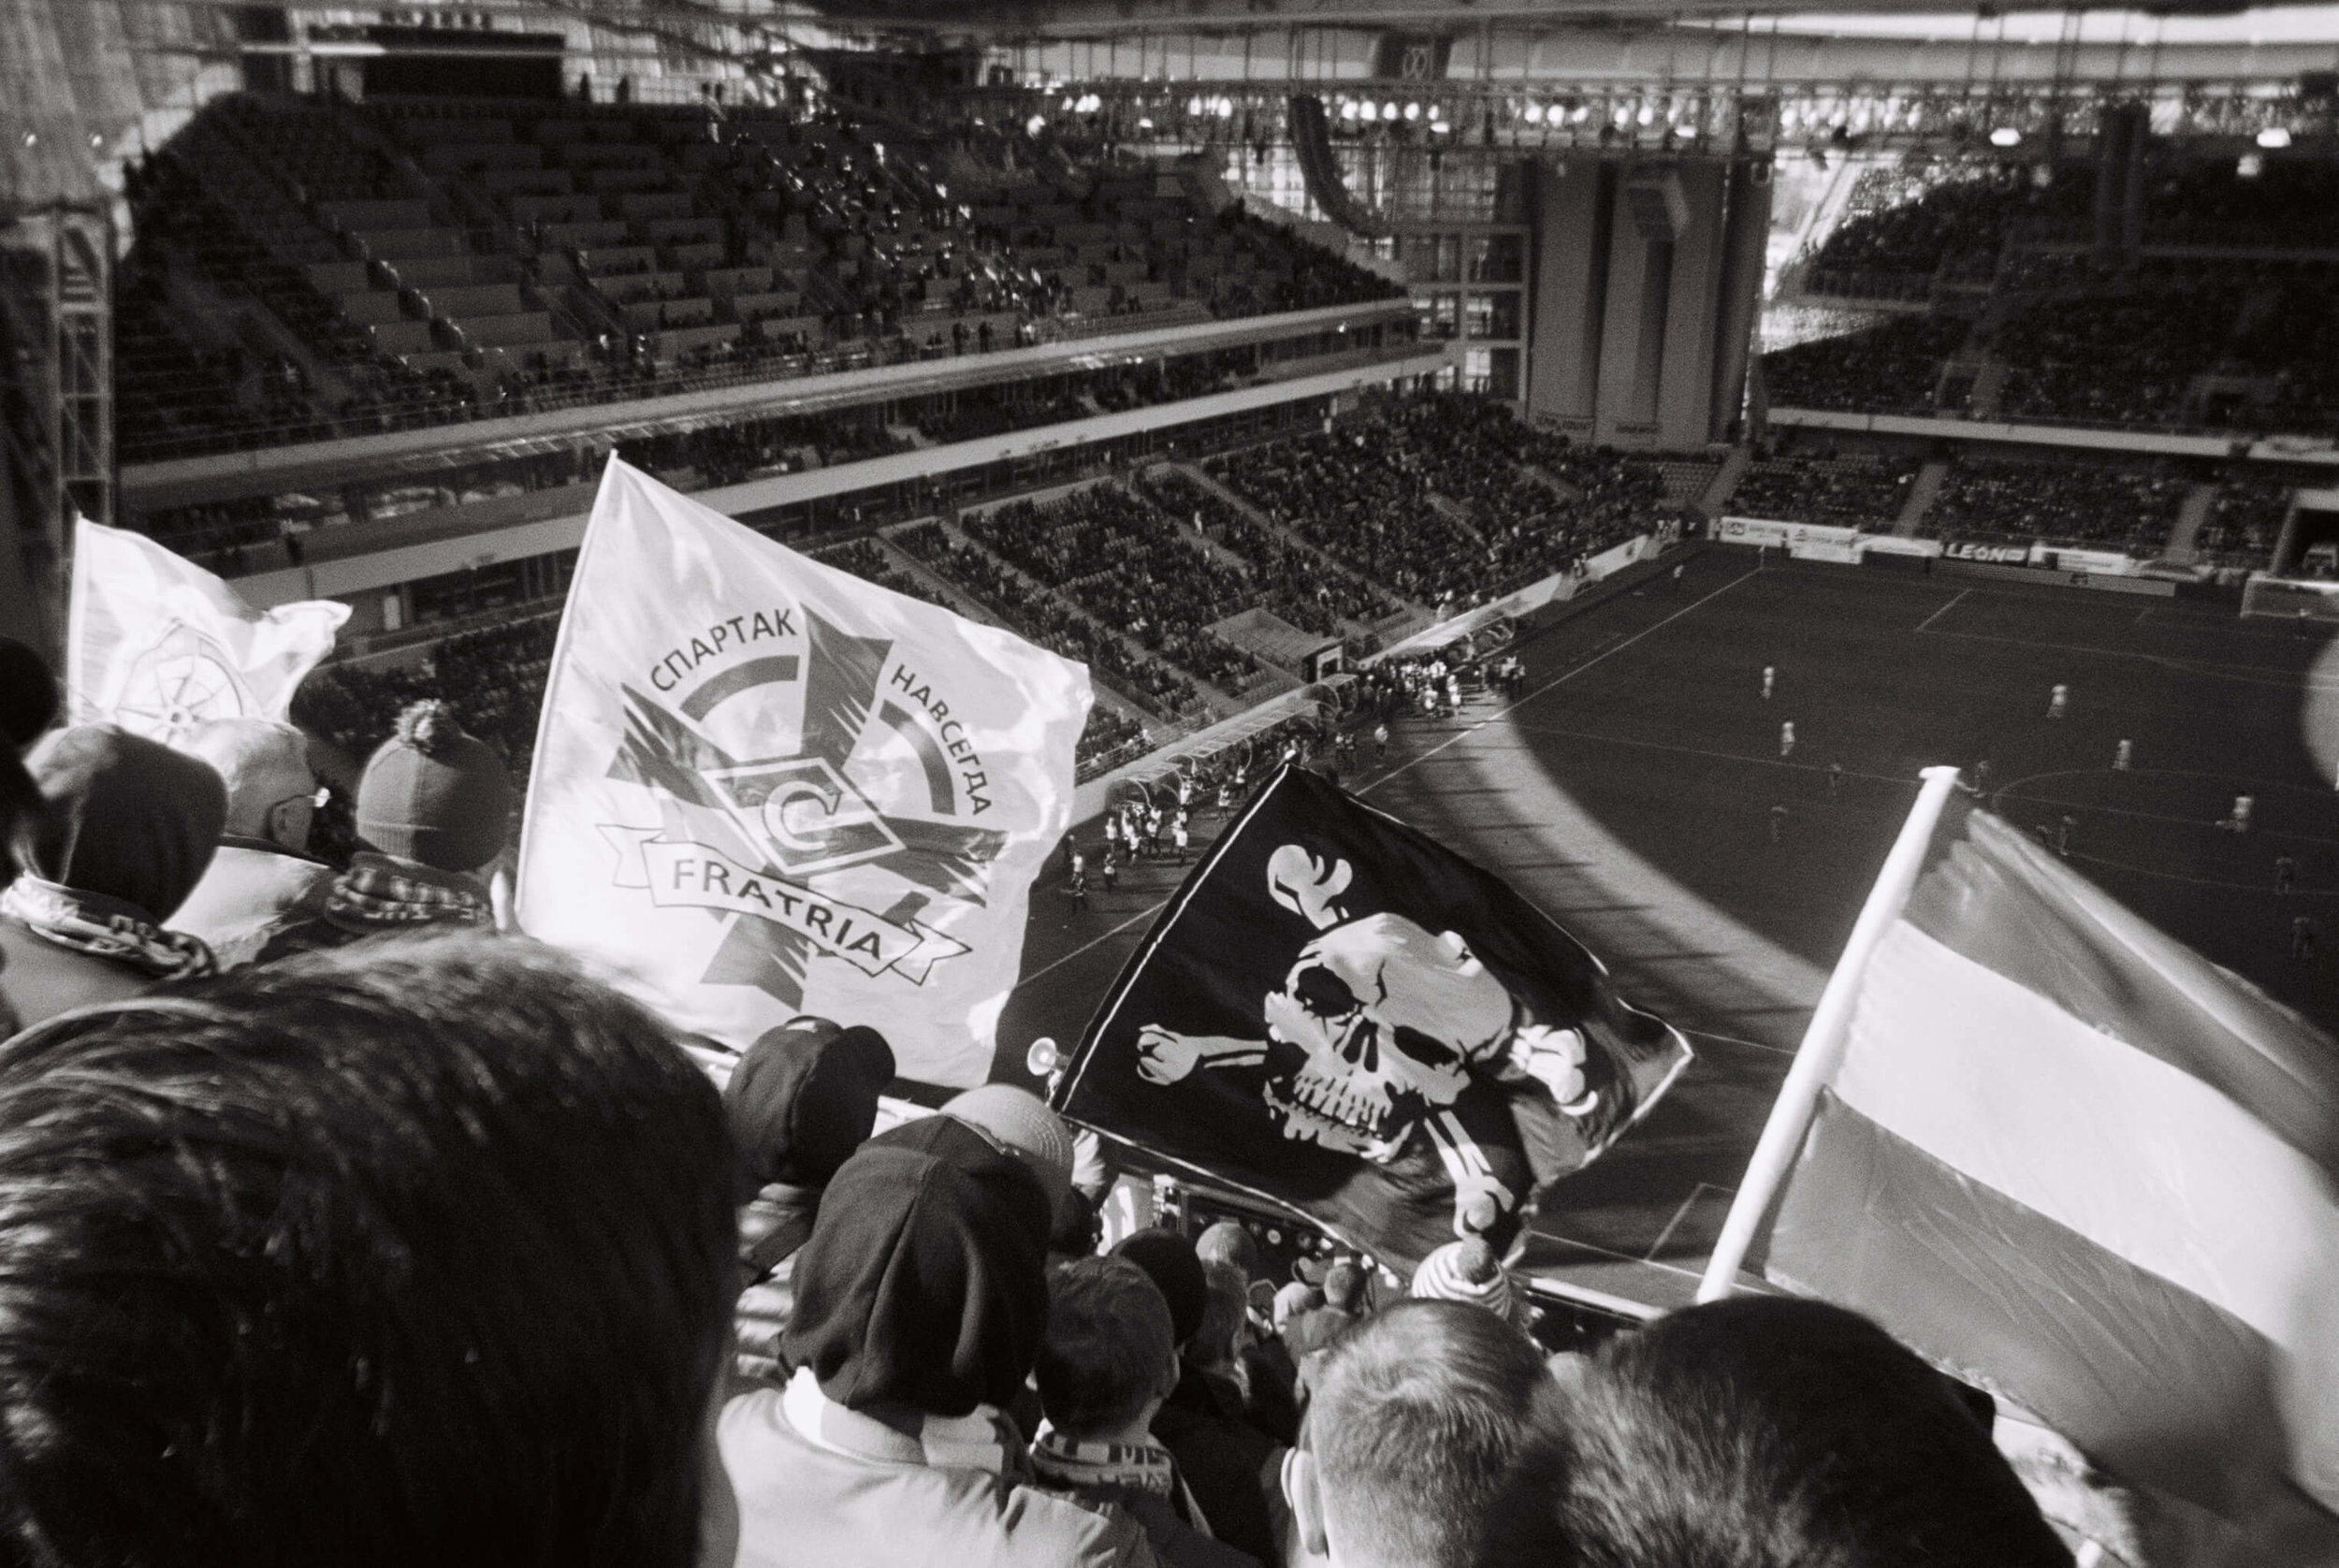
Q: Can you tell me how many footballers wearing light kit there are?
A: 5